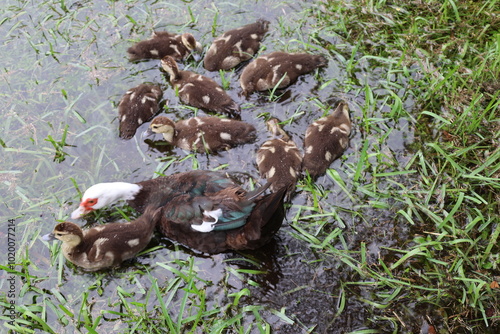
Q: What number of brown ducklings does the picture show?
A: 9